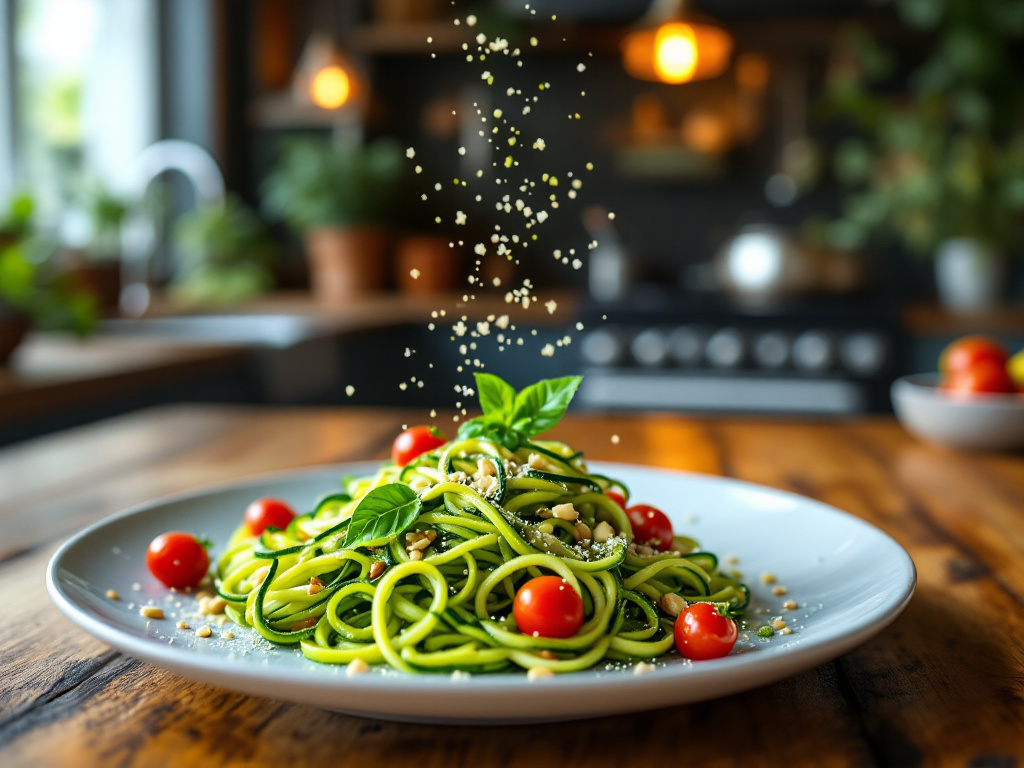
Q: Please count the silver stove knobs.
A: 7